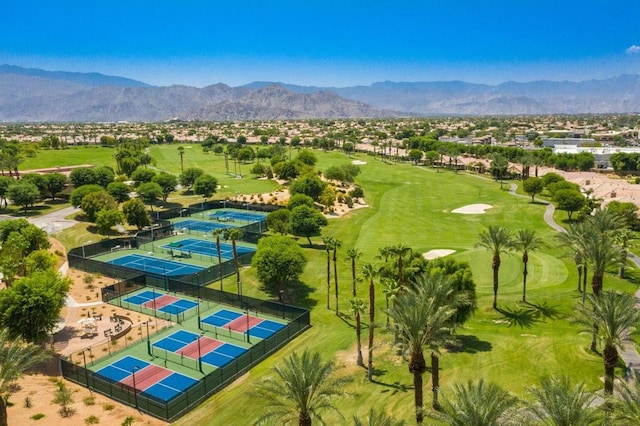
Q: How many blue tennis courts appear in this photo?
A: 4